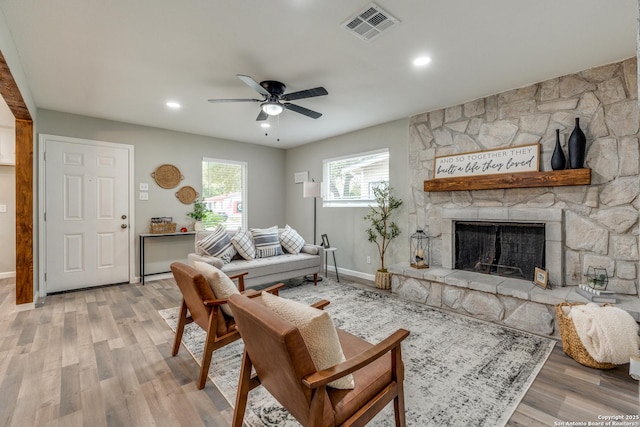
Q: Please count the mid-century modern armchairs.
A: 2